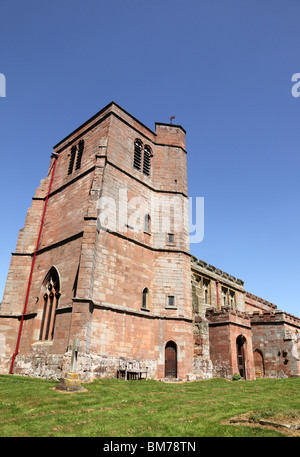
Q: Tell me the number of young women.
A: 0